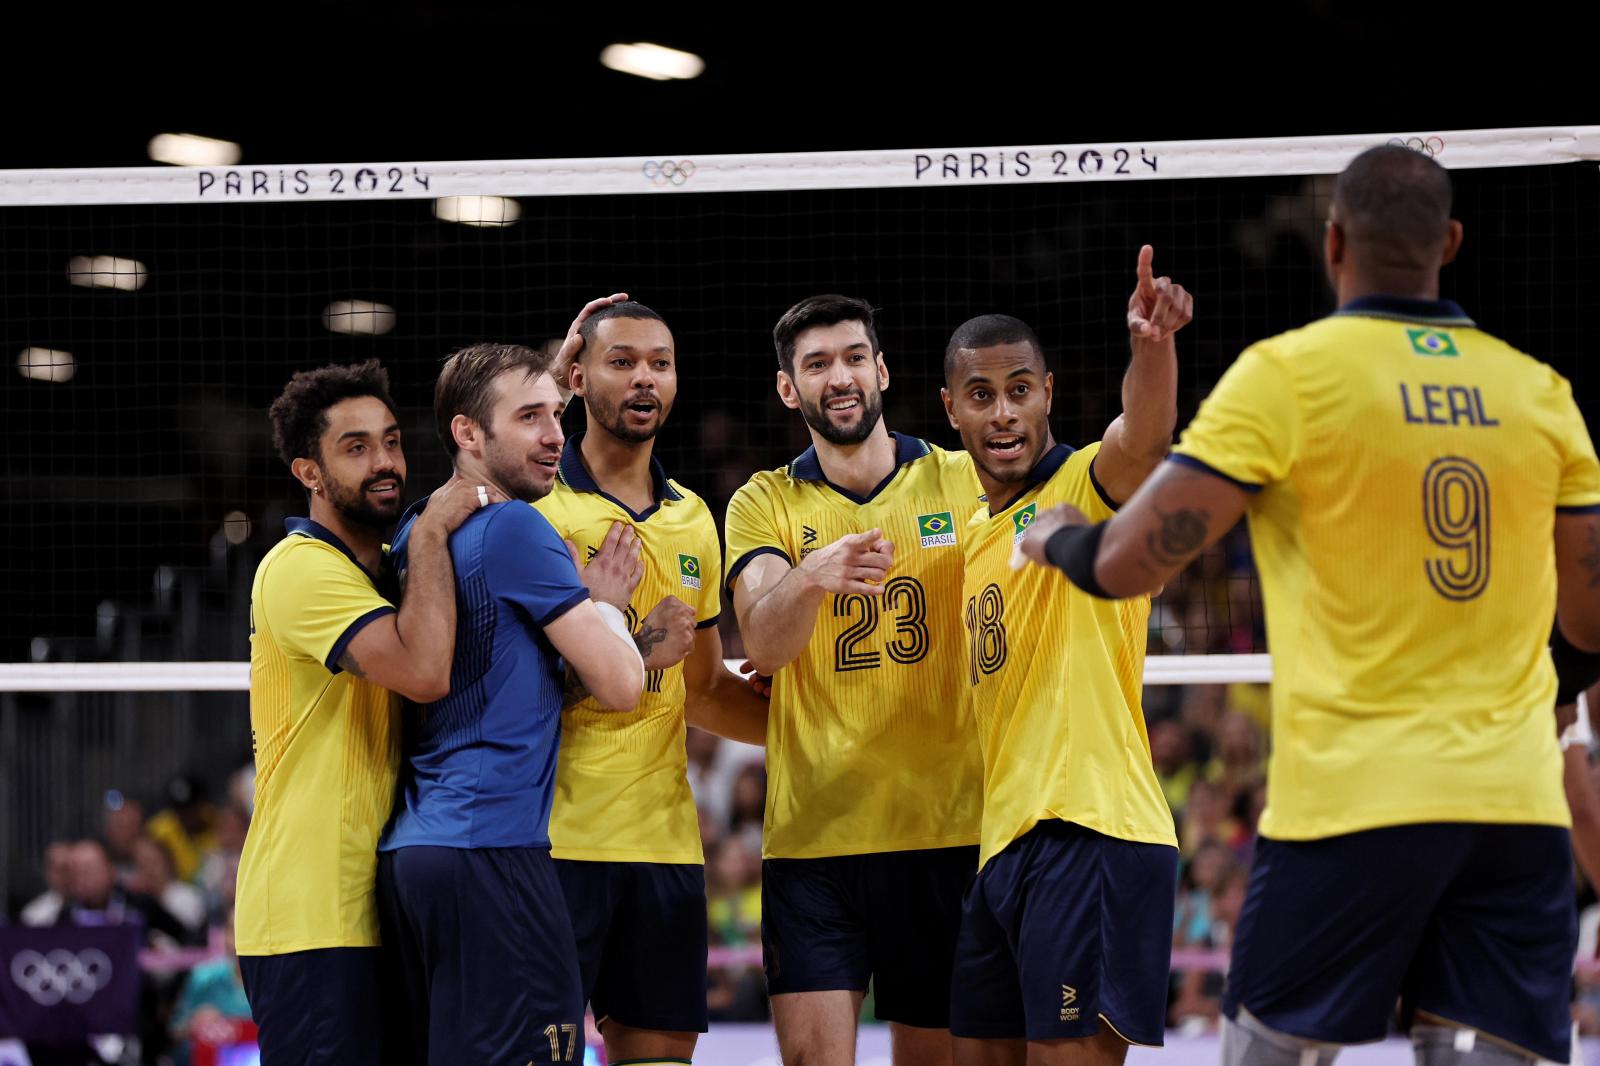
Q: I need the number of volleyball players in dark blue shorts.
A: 6